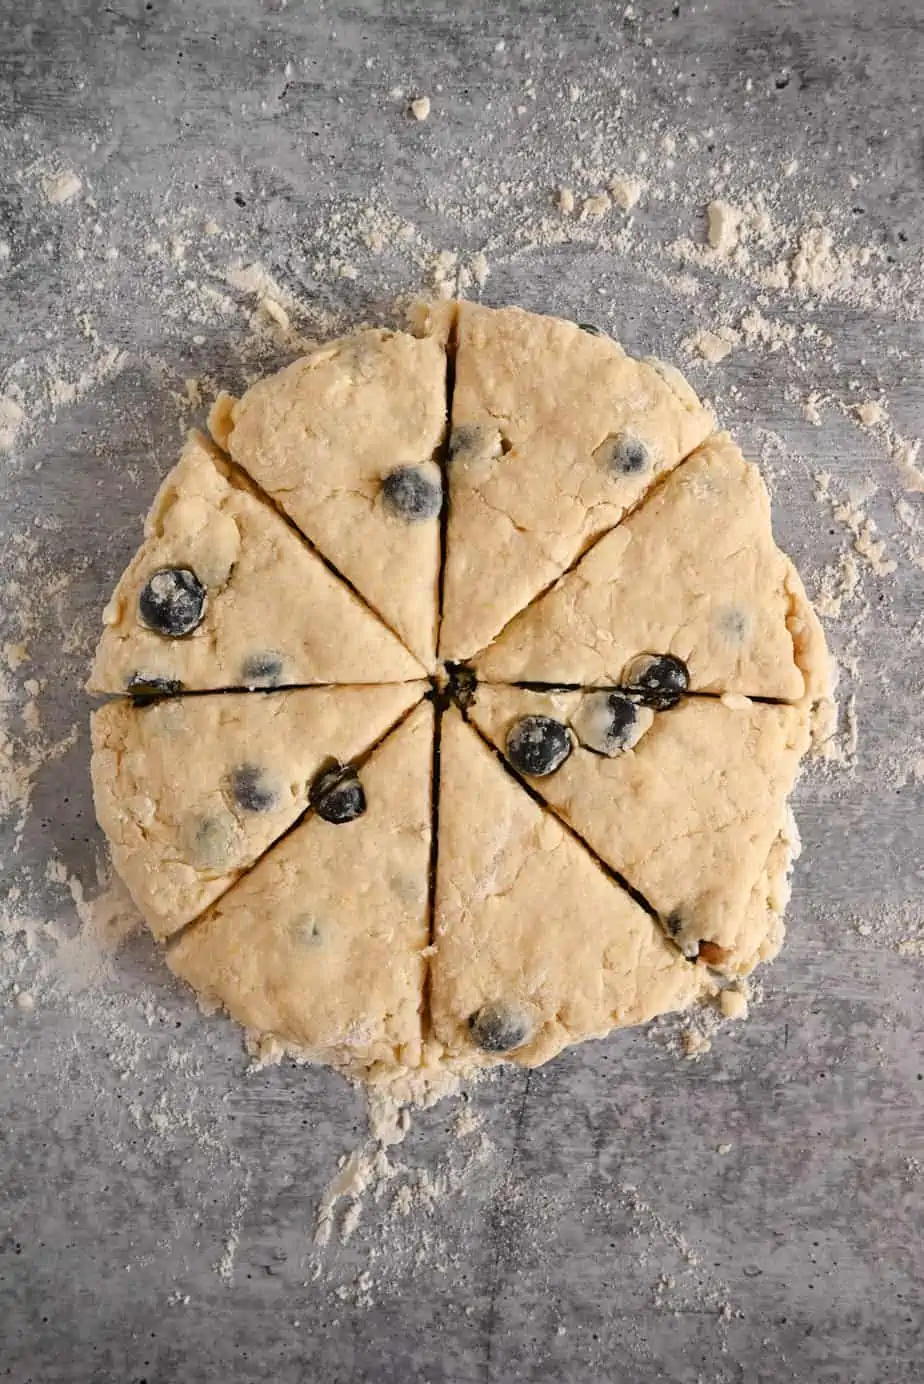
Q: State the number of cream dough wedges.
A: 8